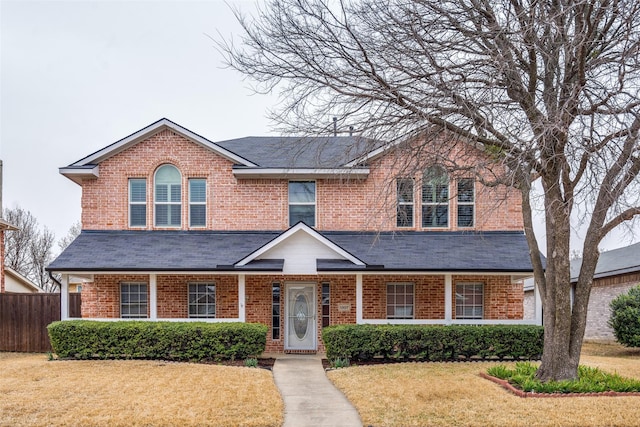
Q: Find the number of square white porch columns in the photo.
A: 6